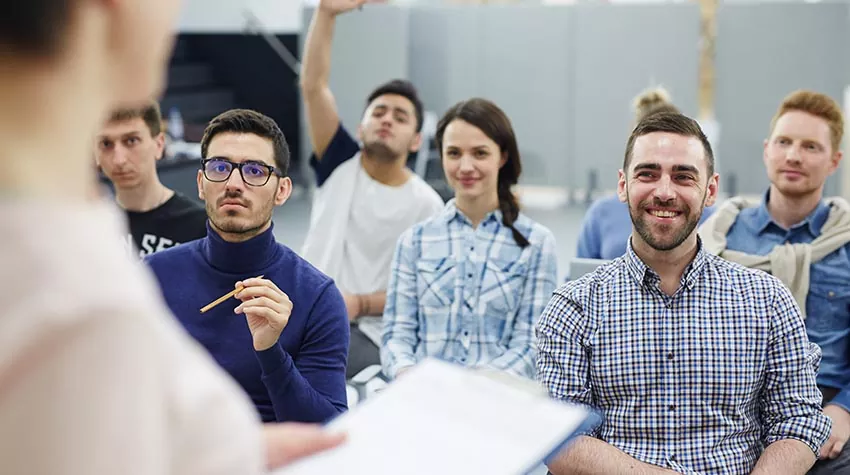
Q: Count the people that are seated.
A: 7